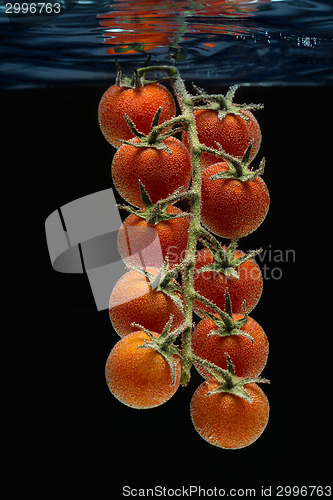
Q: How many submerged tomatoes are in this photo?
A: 10